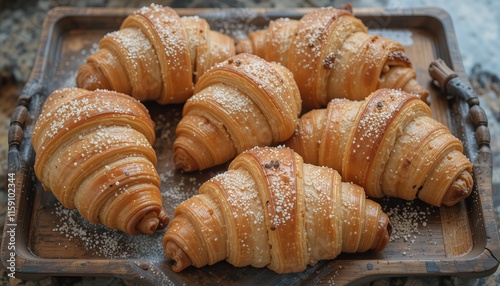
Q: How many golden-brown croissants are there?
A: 6